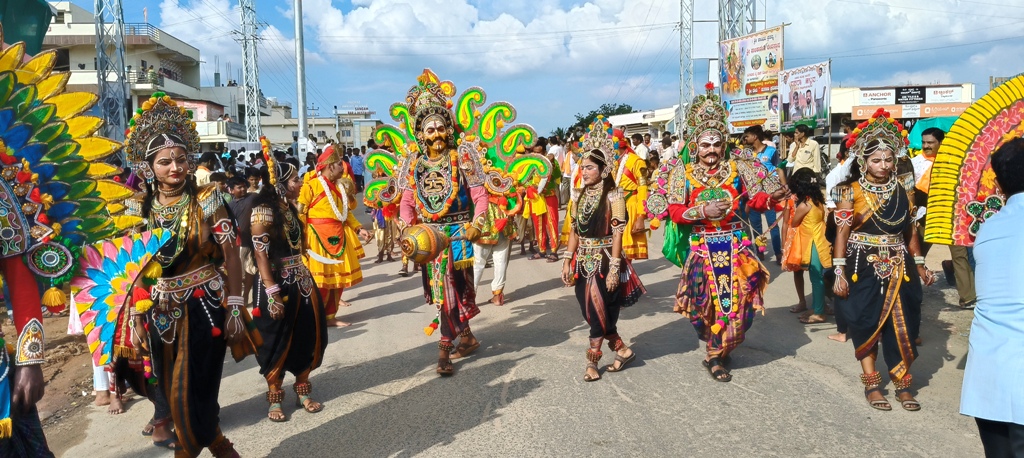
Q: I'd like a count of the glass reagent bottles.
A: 0